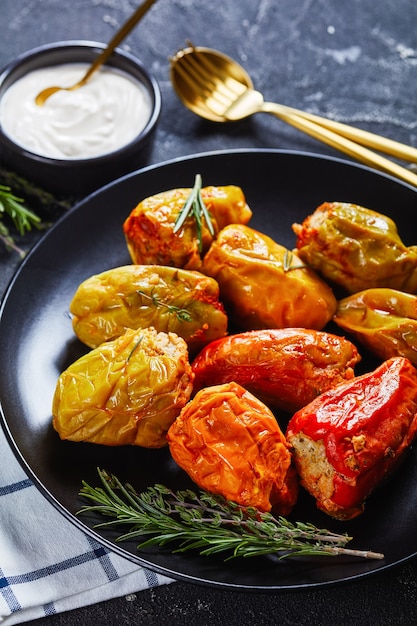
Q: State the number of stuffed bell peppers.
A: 9